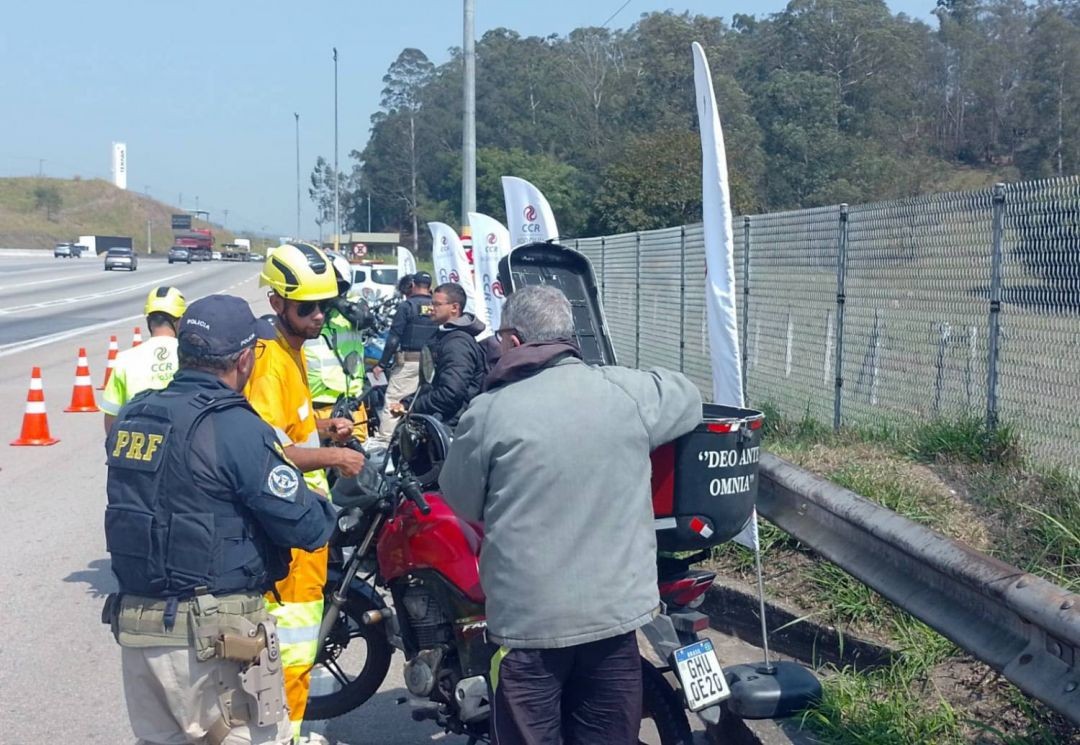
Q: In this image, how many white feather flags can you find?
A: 5